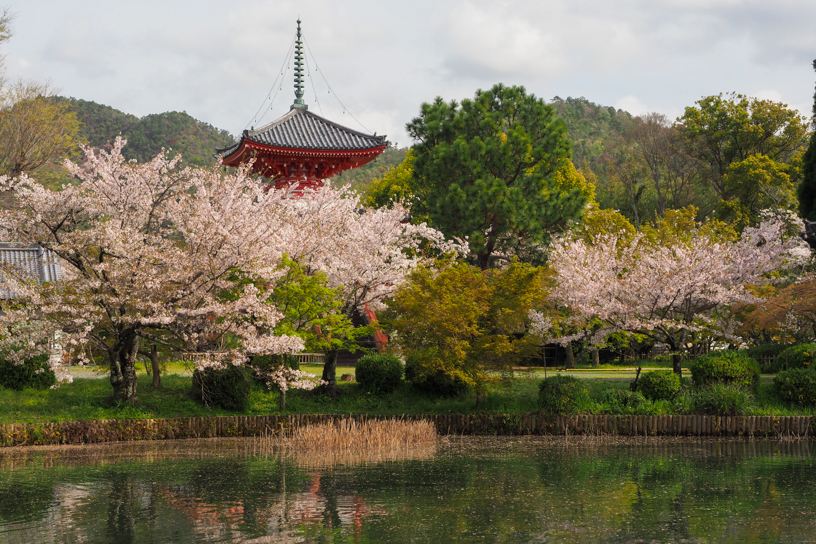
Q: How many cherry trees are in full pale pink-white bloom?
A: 3